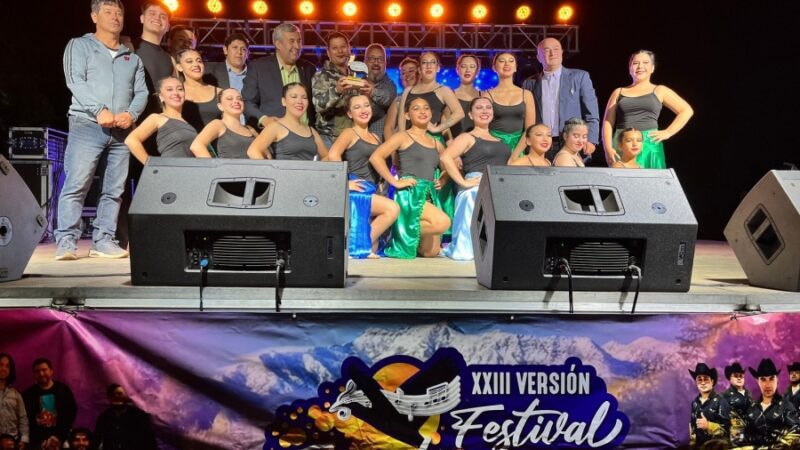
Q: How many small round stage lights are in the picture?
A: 10